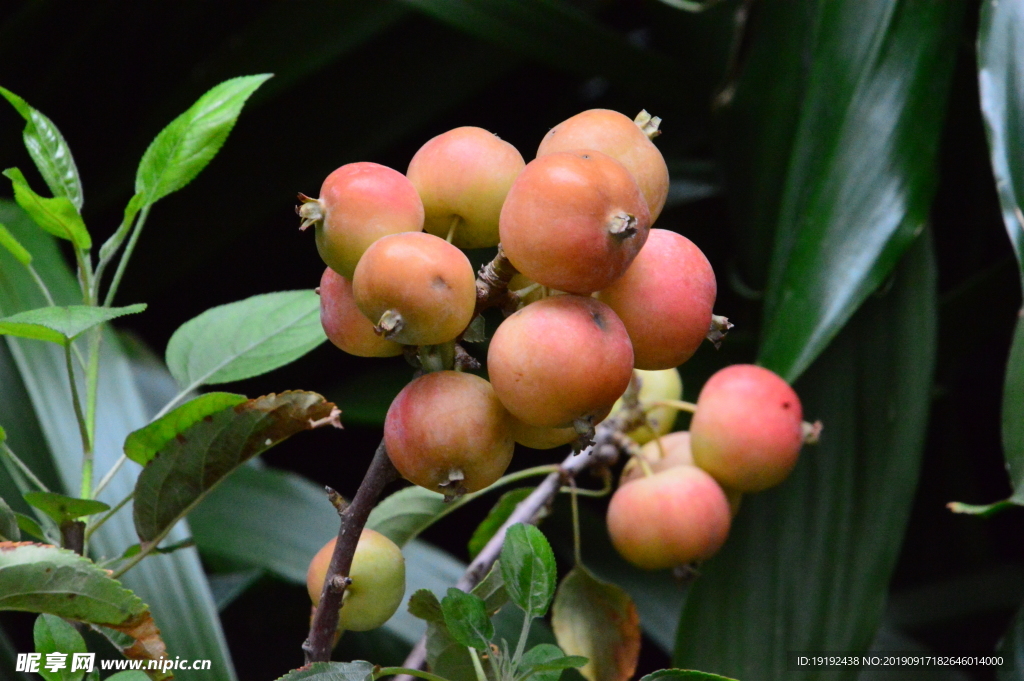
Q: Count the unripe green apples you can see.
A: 2